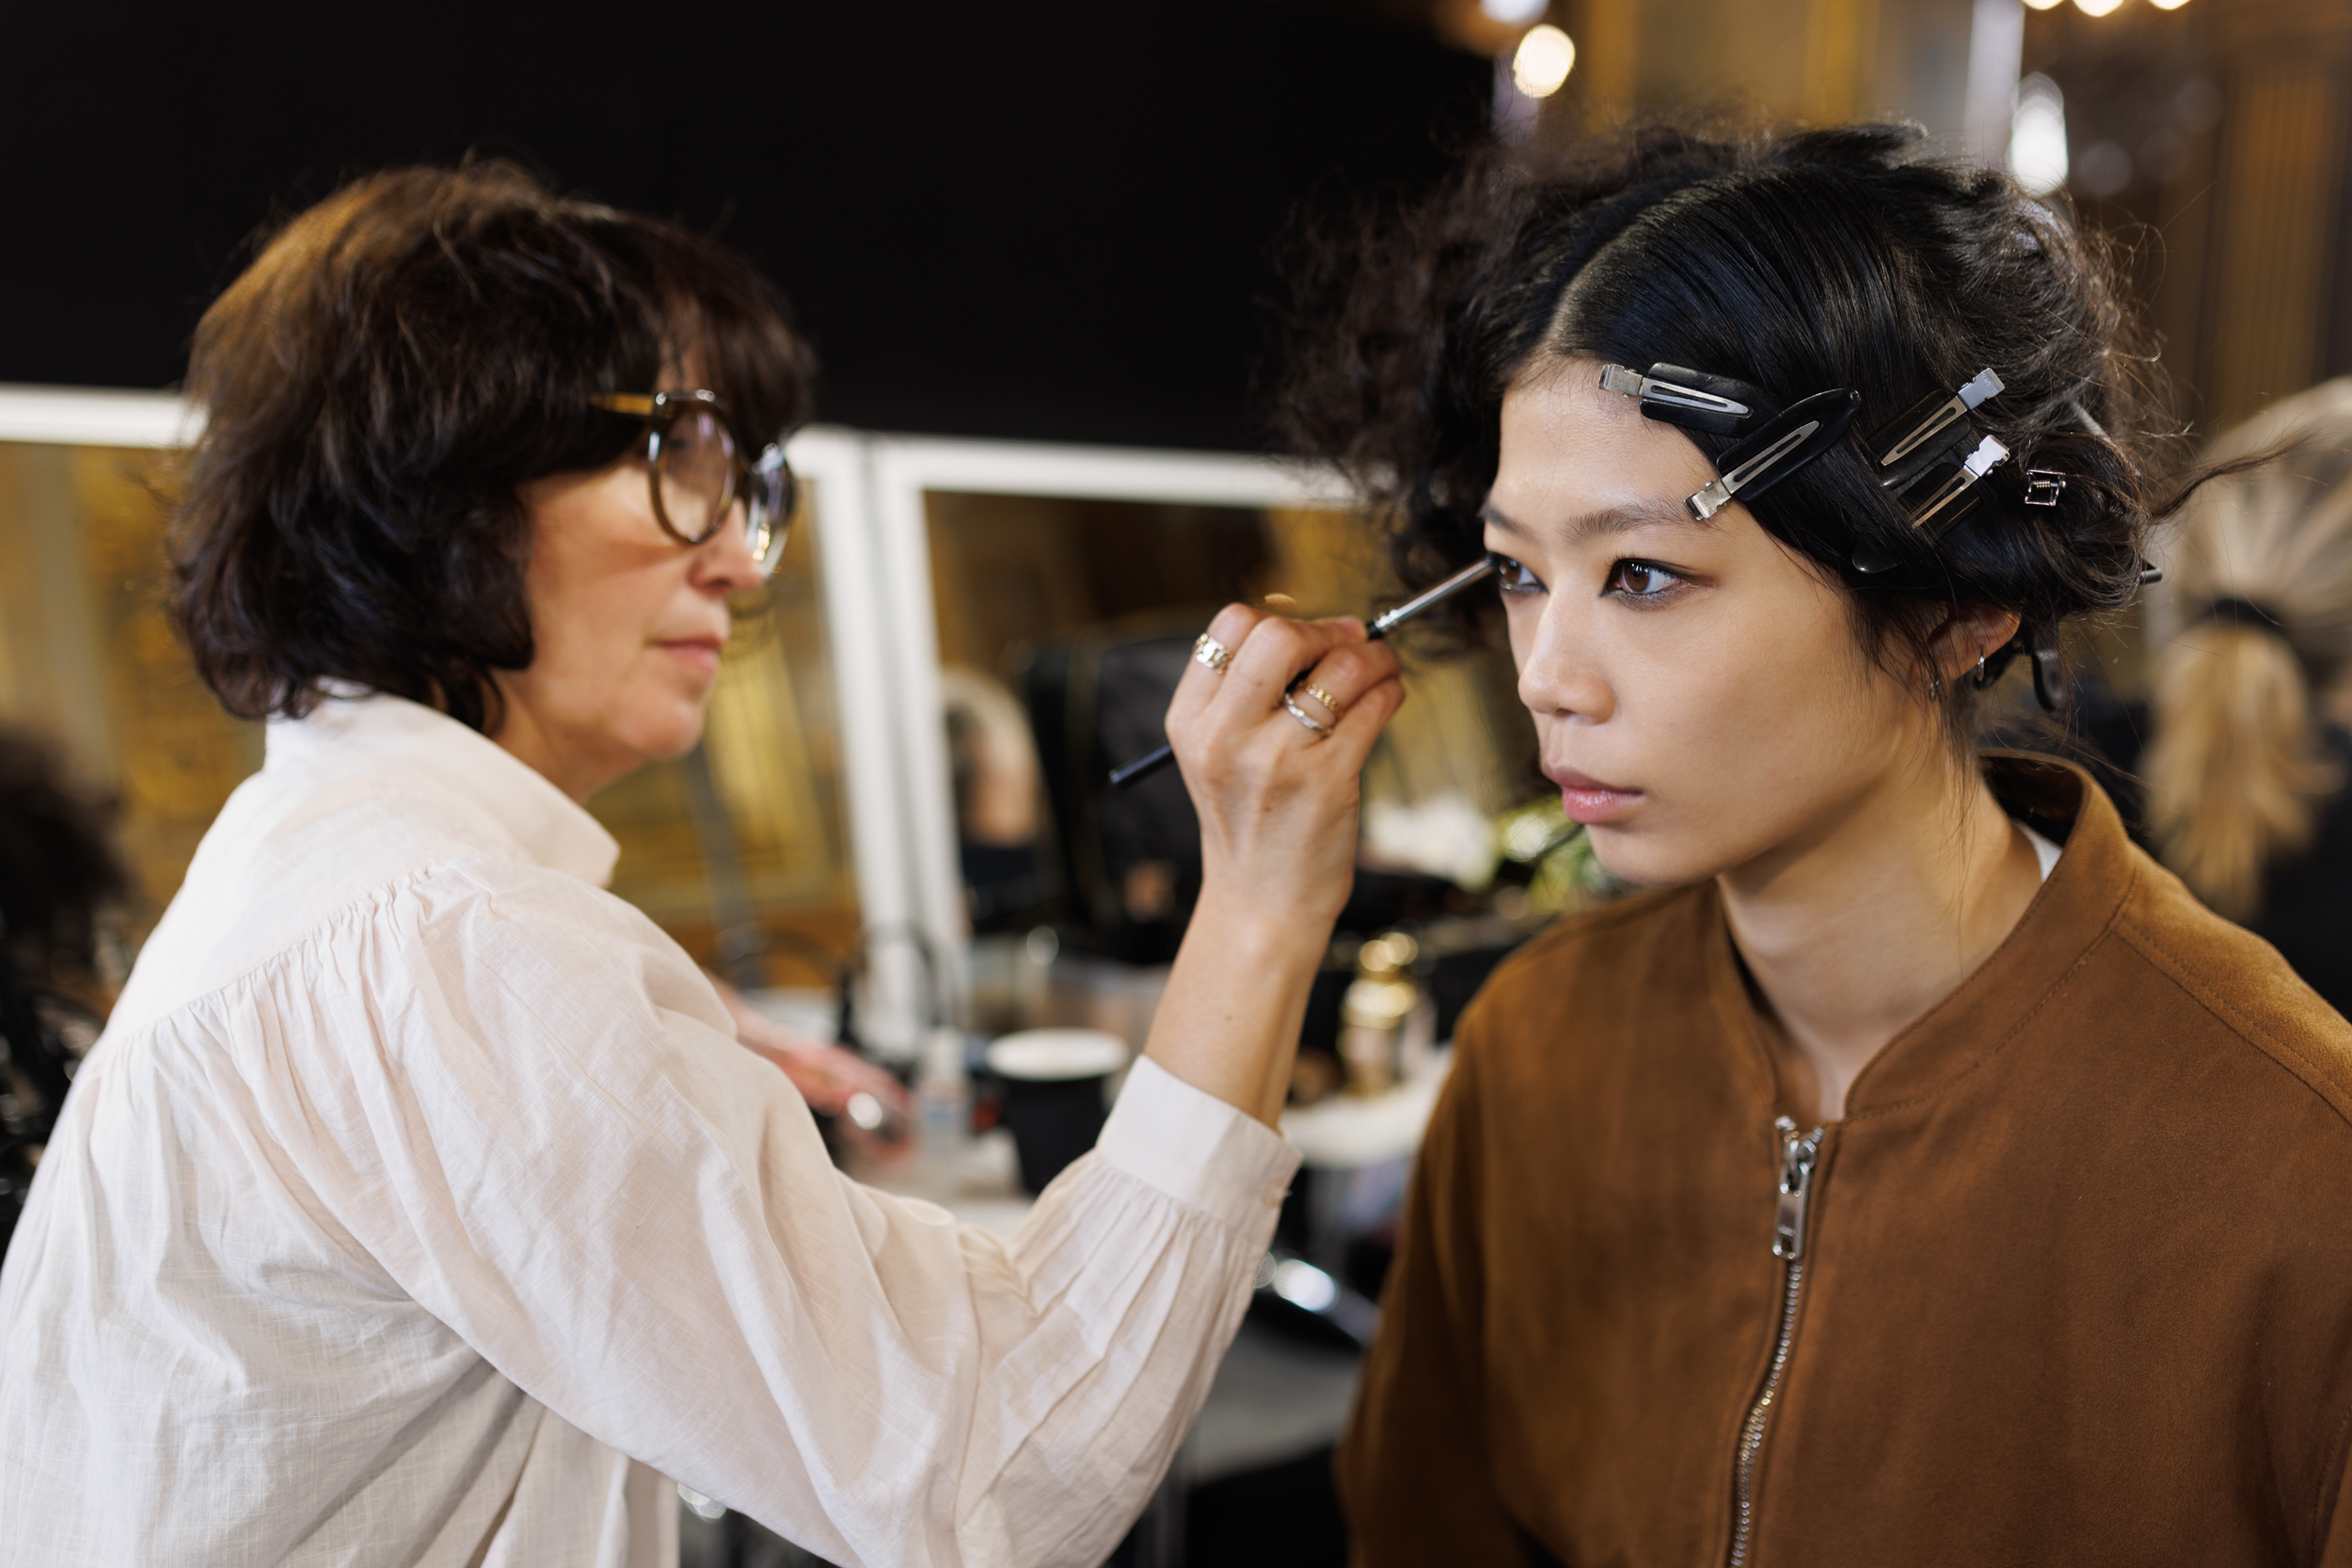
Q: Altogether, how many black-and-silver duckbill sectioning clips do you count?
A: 4